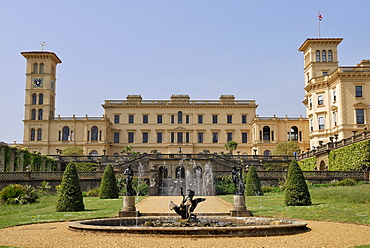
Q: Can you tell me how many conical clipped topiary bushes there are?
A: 4